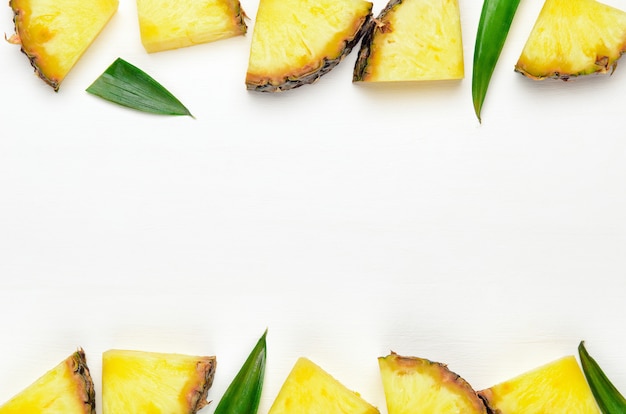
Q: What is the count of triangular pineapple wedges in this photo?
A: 10